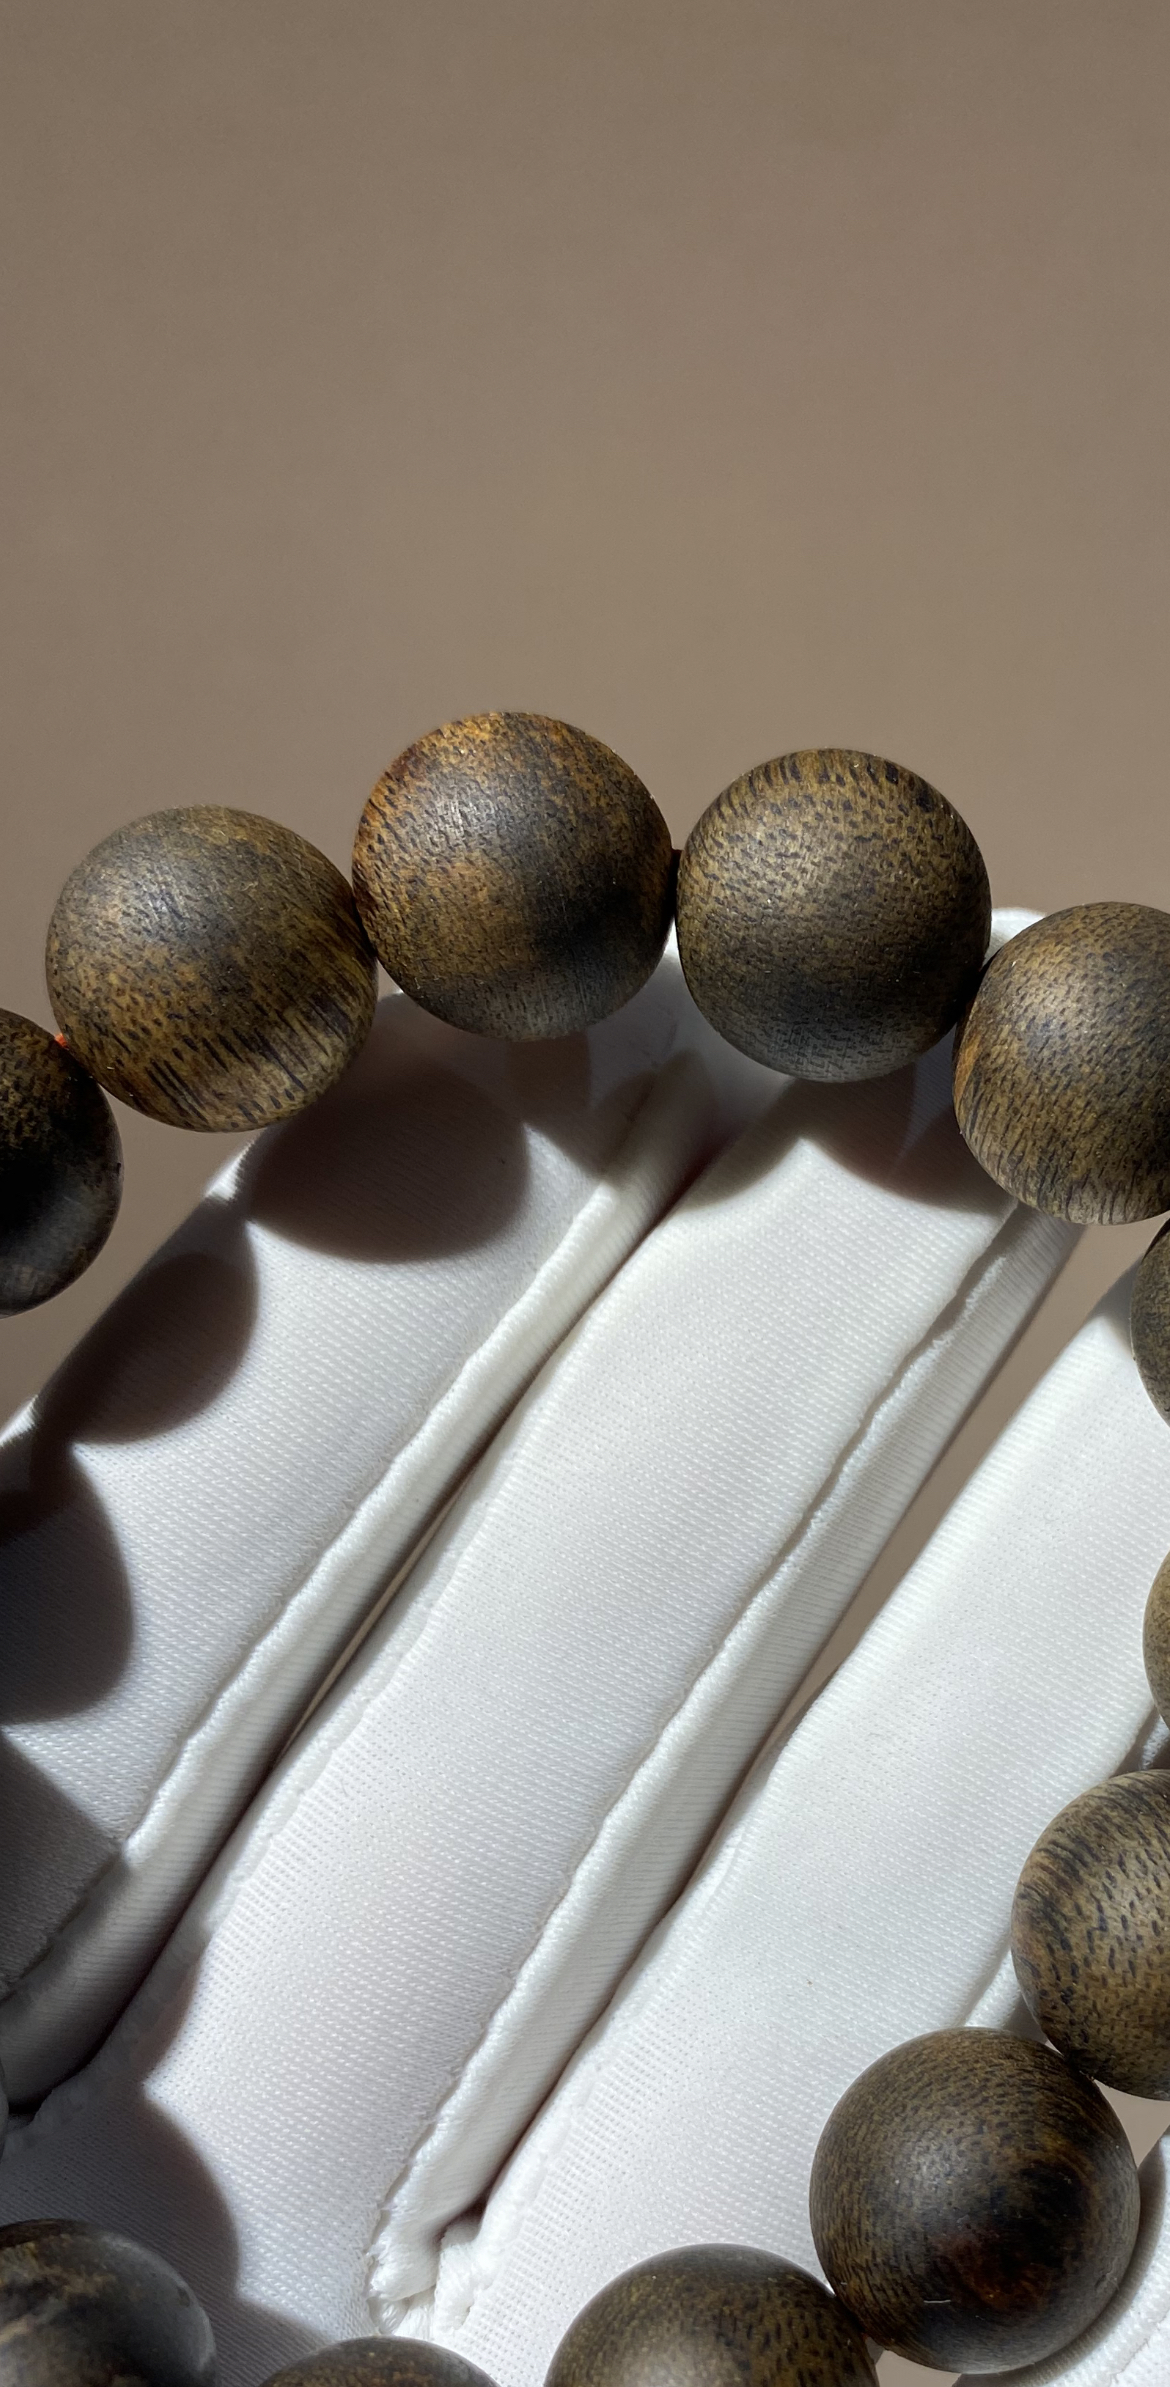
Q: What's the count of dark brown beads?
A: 12